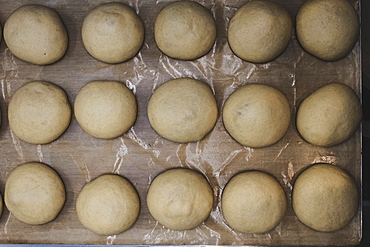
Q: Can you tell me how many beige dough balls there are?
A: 15